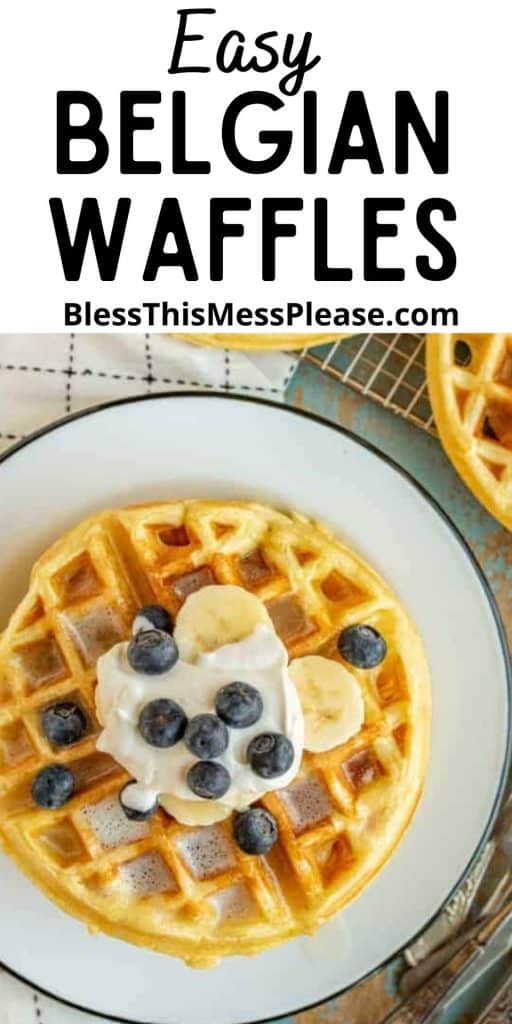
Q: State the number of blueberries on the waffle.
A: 12